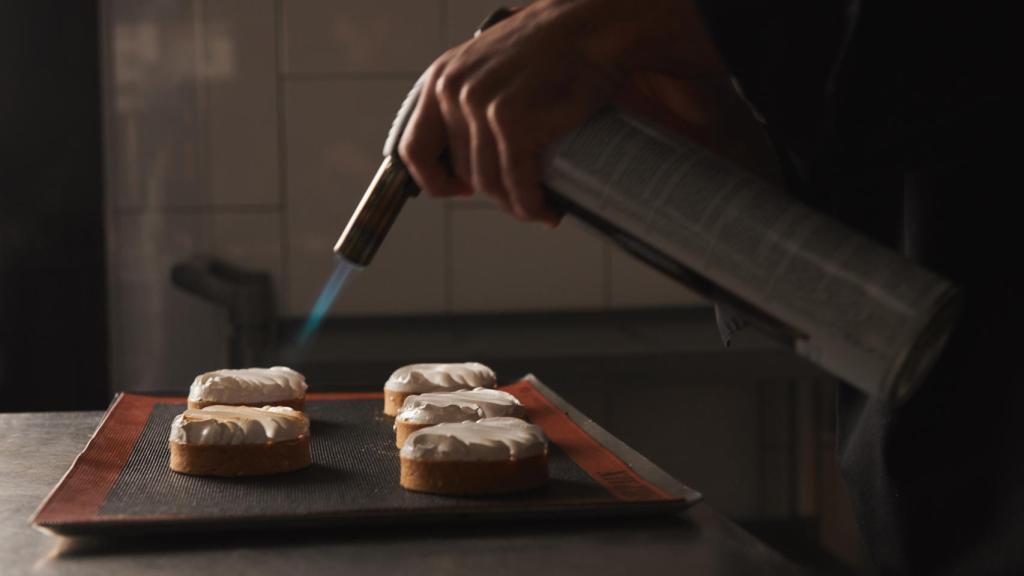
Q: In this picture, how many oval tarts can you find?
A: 5